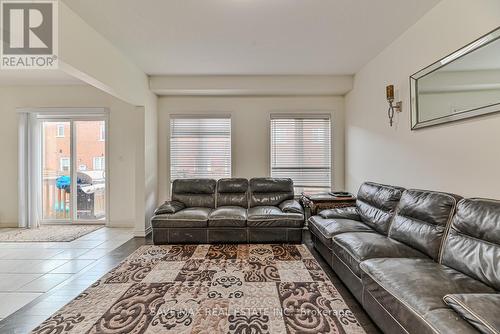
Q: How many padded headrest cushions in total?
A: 6